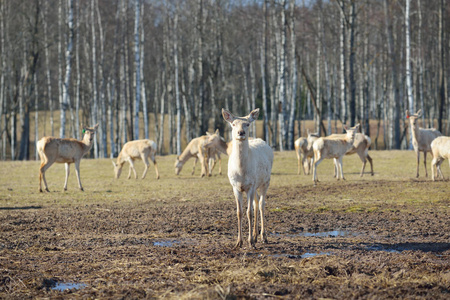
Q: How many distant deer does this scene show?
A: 9